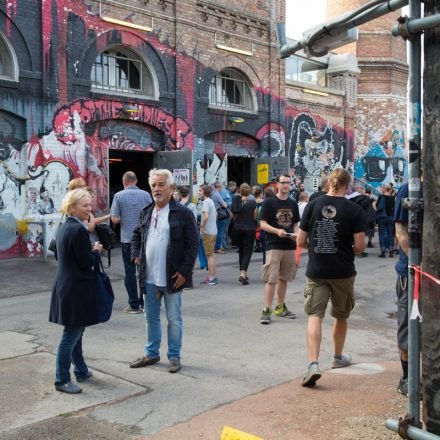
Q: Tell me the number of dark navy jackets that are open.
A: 1